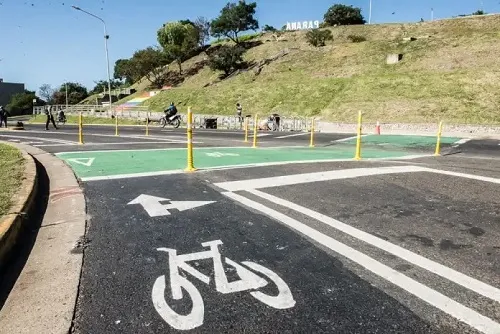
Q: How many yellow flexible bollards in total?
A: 9